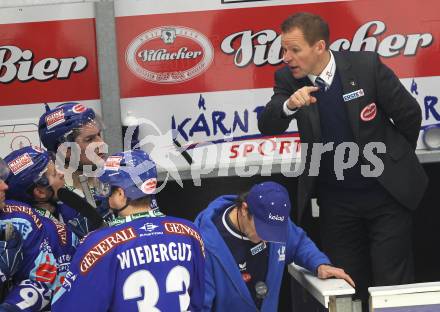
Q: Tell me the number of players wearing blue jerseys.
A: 4